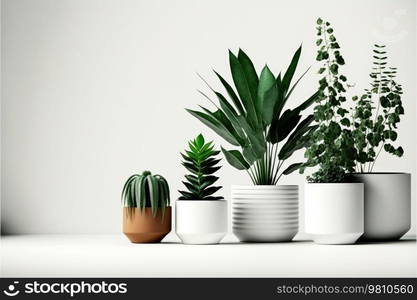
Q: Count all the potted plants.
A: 5